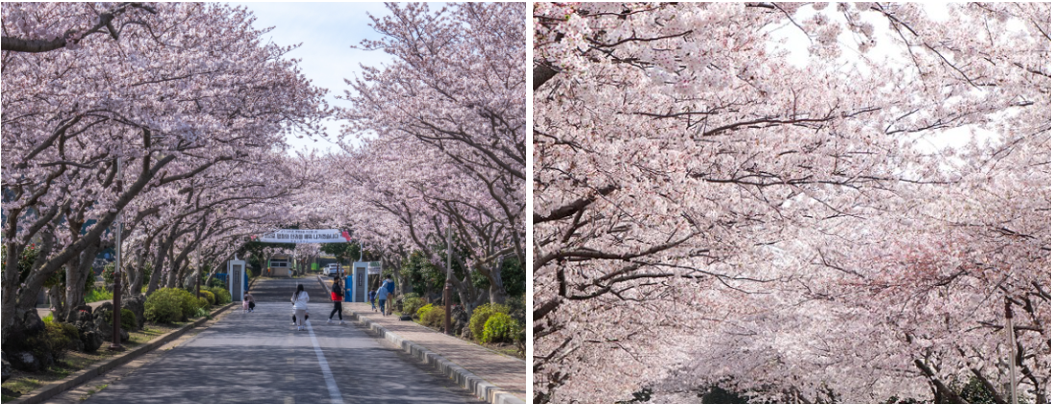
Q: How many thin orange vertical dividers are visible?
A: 0